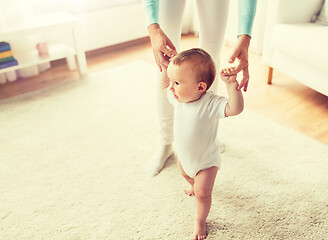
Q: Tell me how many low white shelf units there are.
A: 1